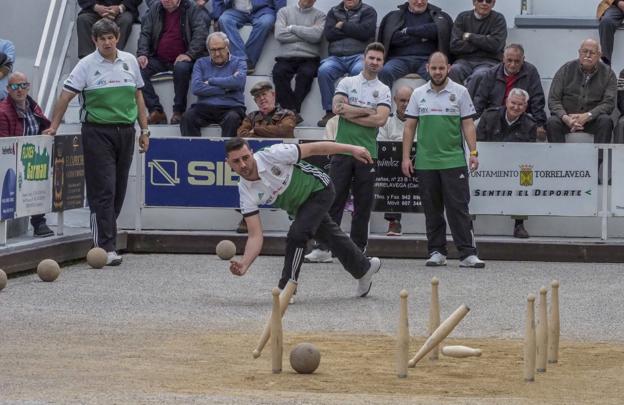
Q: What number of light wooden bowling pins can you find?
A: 9